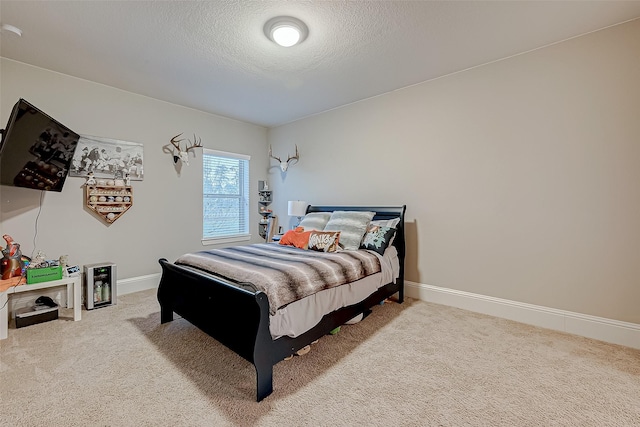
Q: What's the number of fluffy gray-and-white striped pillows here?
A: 2